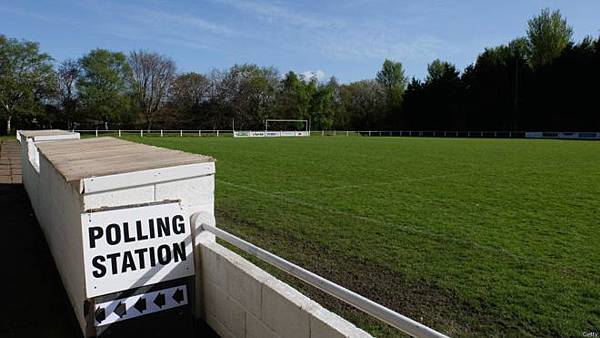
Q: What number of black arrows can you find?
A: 5